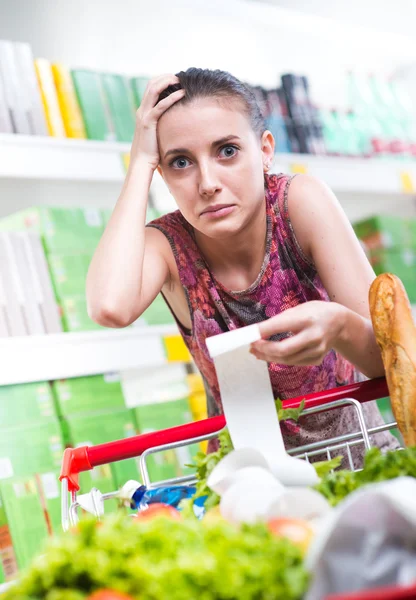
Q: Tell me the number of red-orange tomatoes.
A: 3